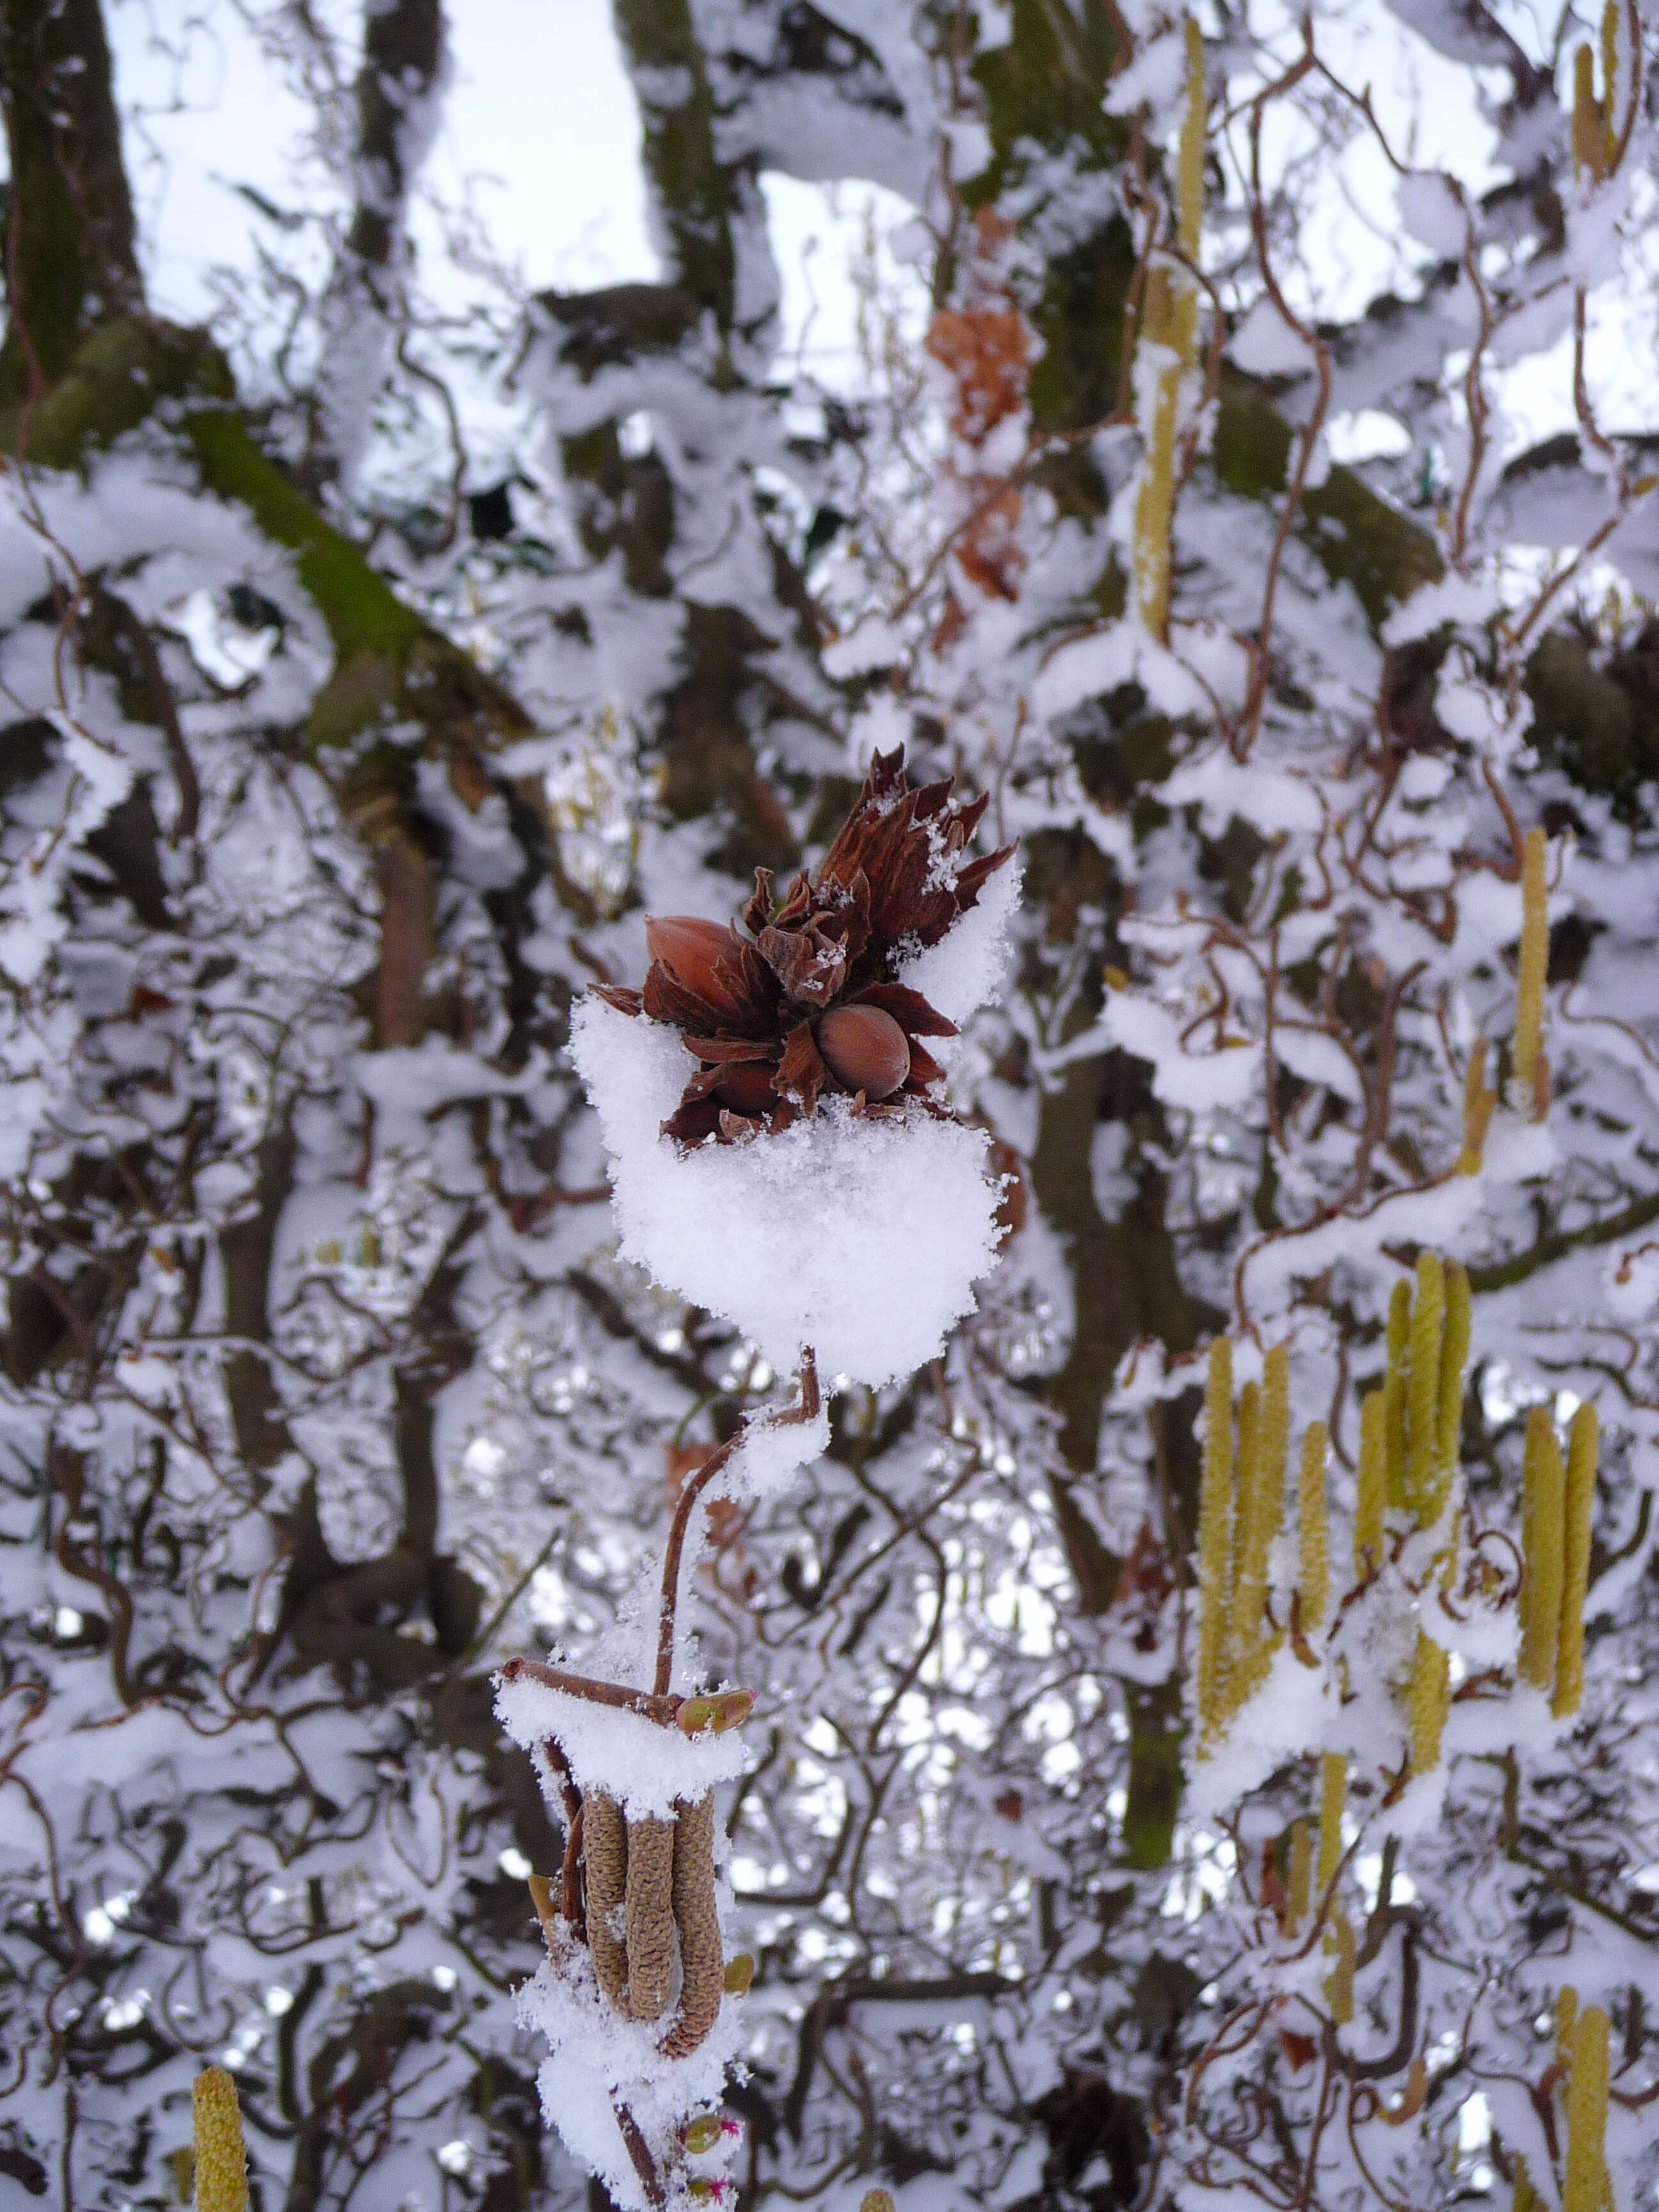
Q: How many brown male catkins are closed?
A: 3